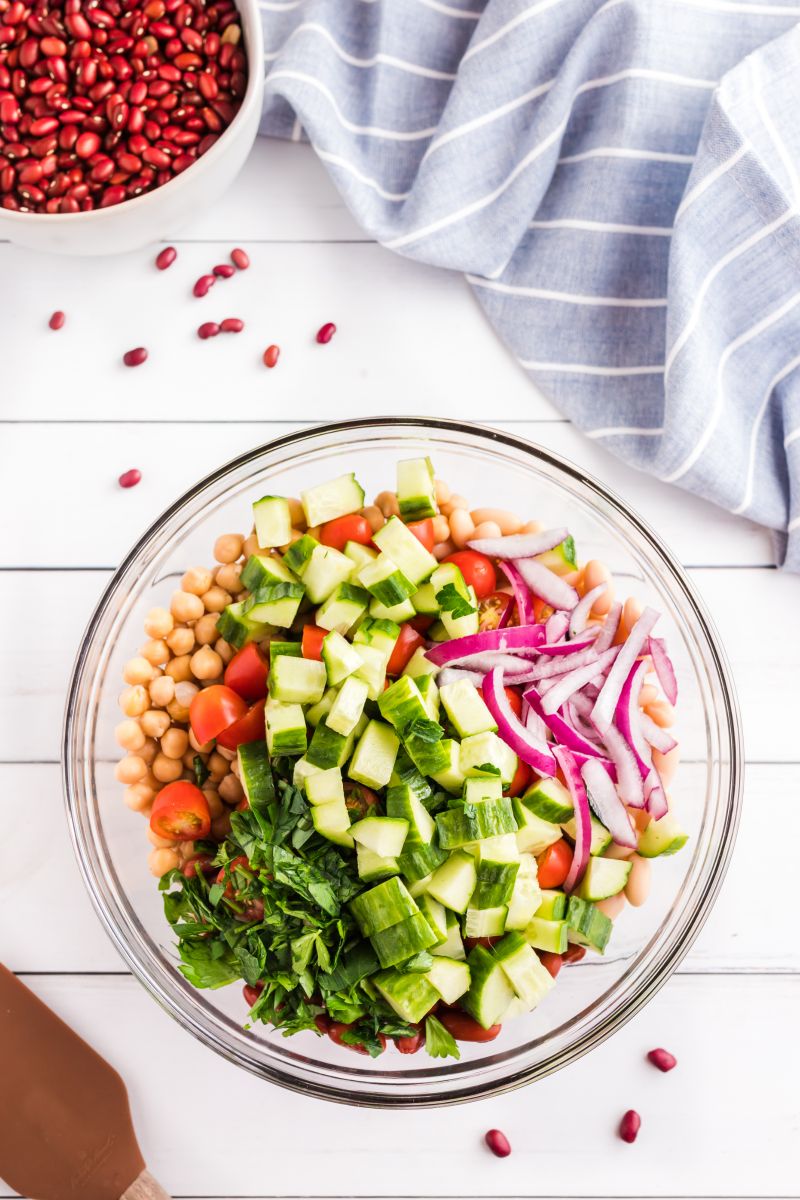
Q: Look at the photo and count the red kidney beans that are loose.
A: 14